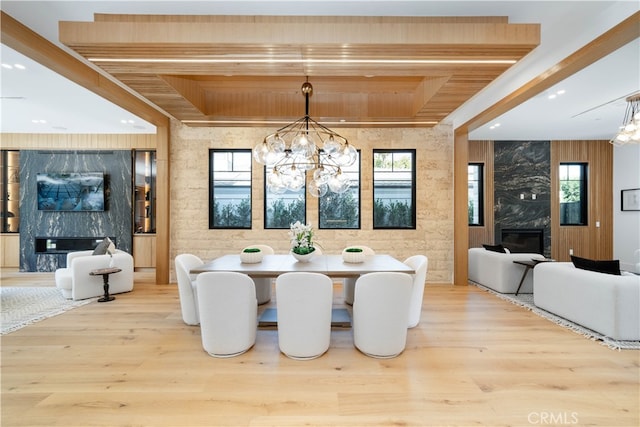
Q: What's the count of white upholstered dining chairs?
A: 8